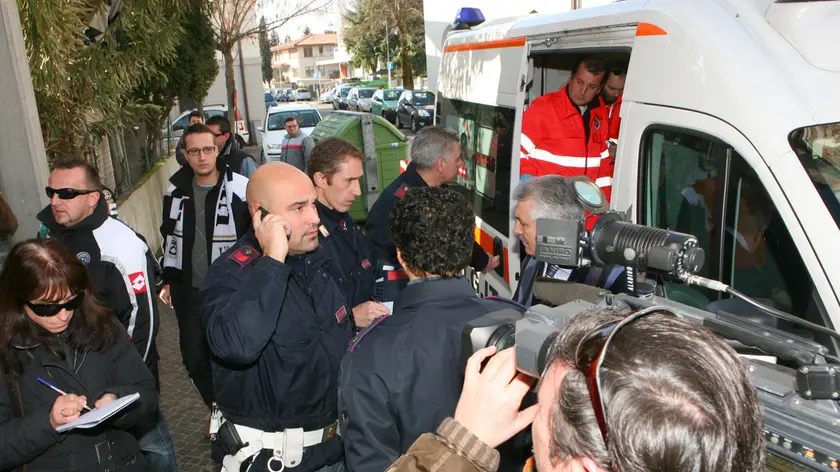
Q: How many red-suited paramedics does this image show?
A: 2